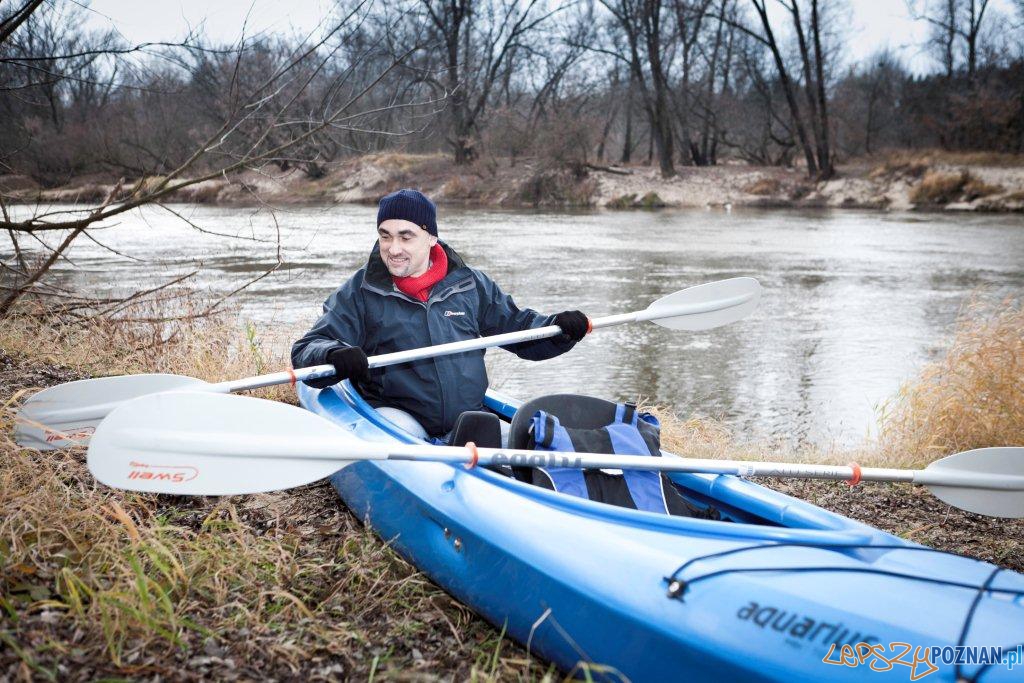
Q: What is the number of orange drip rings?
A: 4